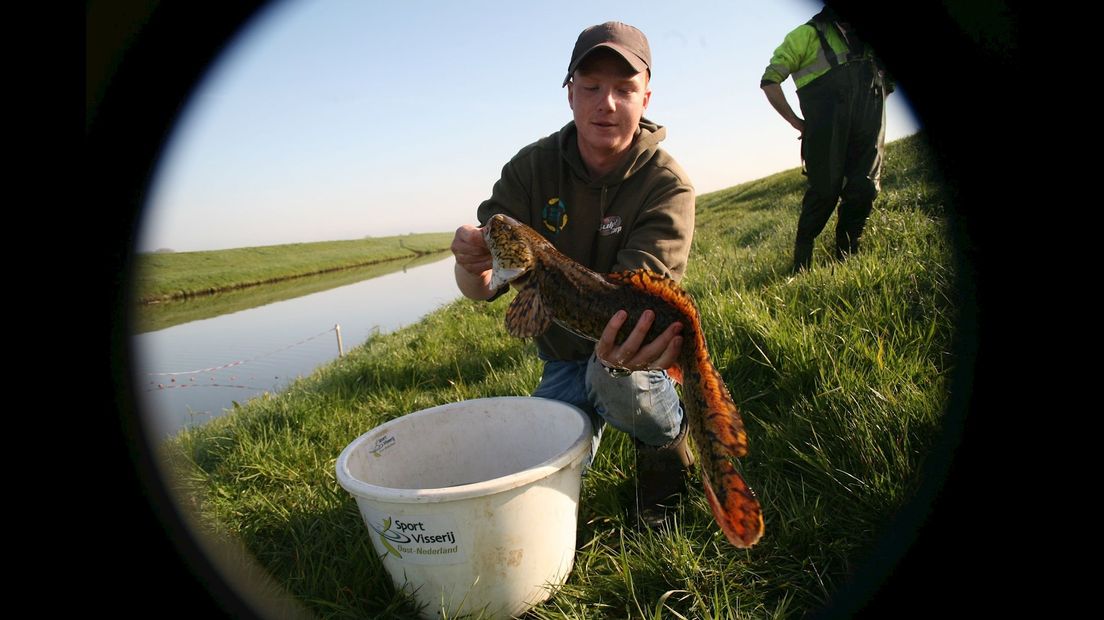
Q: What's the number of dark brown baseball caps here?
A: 1